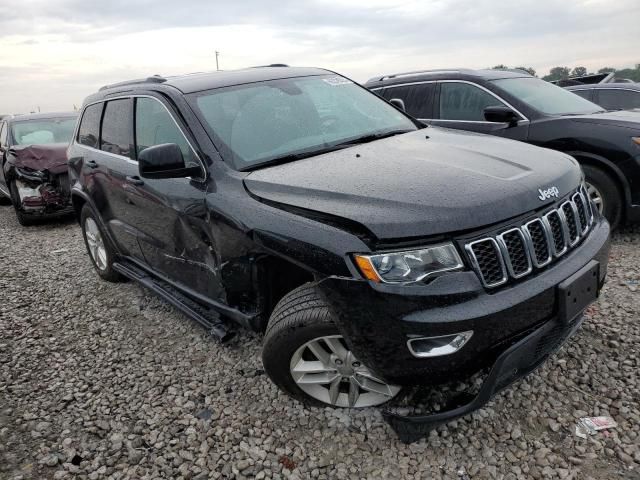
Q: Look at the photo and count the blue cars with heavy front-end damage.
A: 0